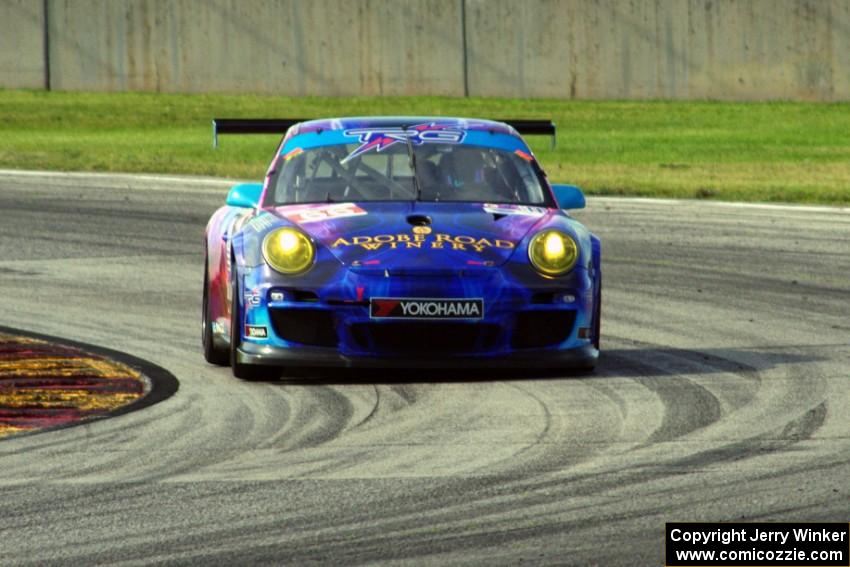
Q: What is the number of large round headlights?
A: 2